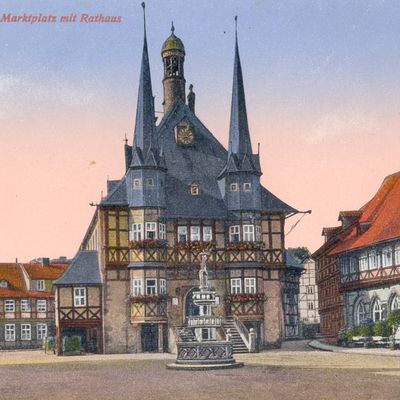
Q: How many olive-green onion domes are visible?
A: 1